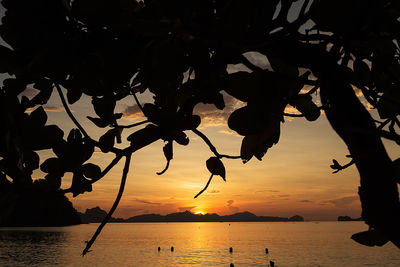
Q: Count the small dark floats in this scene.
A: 6